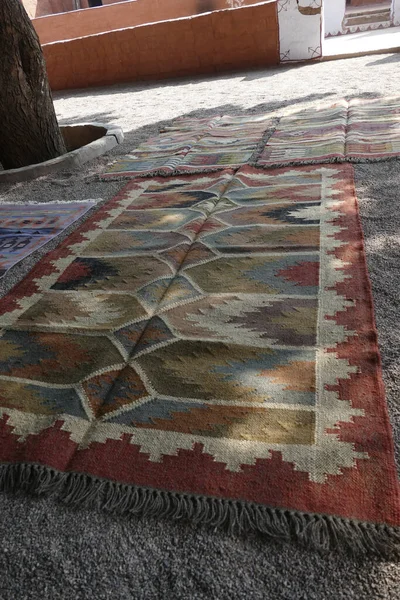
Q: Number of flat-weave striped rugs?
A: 2